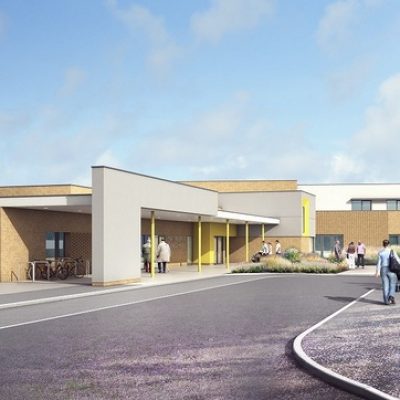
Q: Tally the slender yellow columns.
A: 5